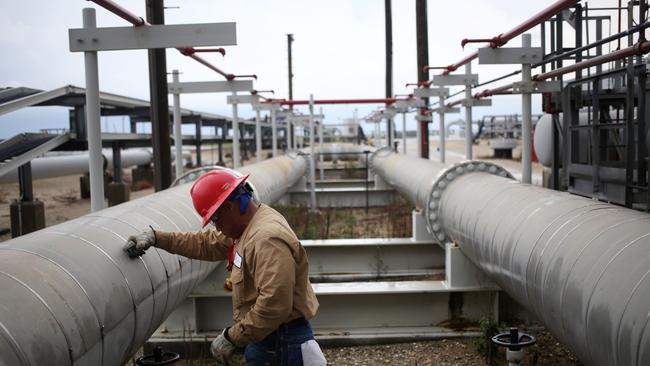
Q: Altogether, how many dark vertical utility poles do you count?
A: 4